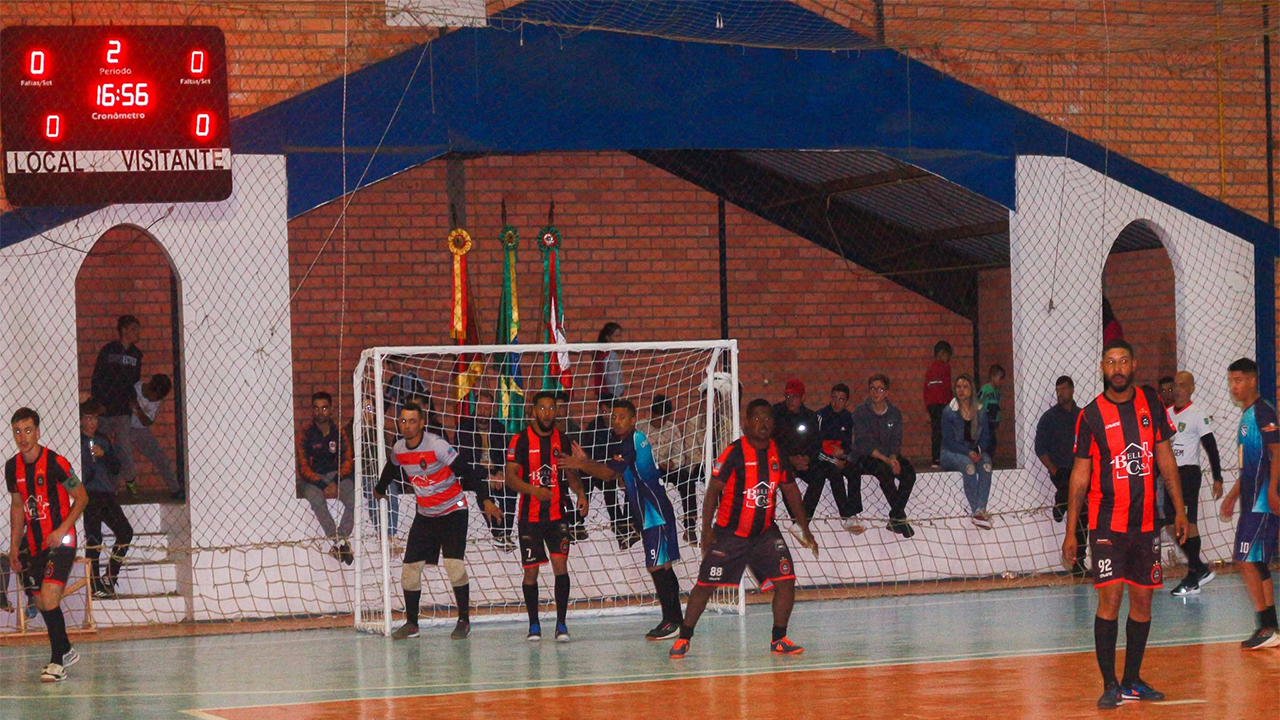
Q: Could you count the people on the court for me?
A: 8